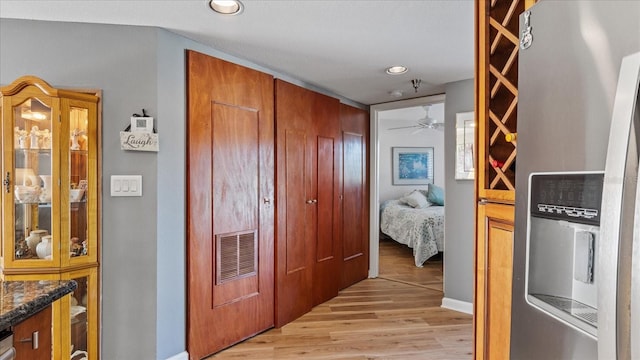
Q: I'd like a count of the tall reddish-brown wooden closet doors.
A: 4